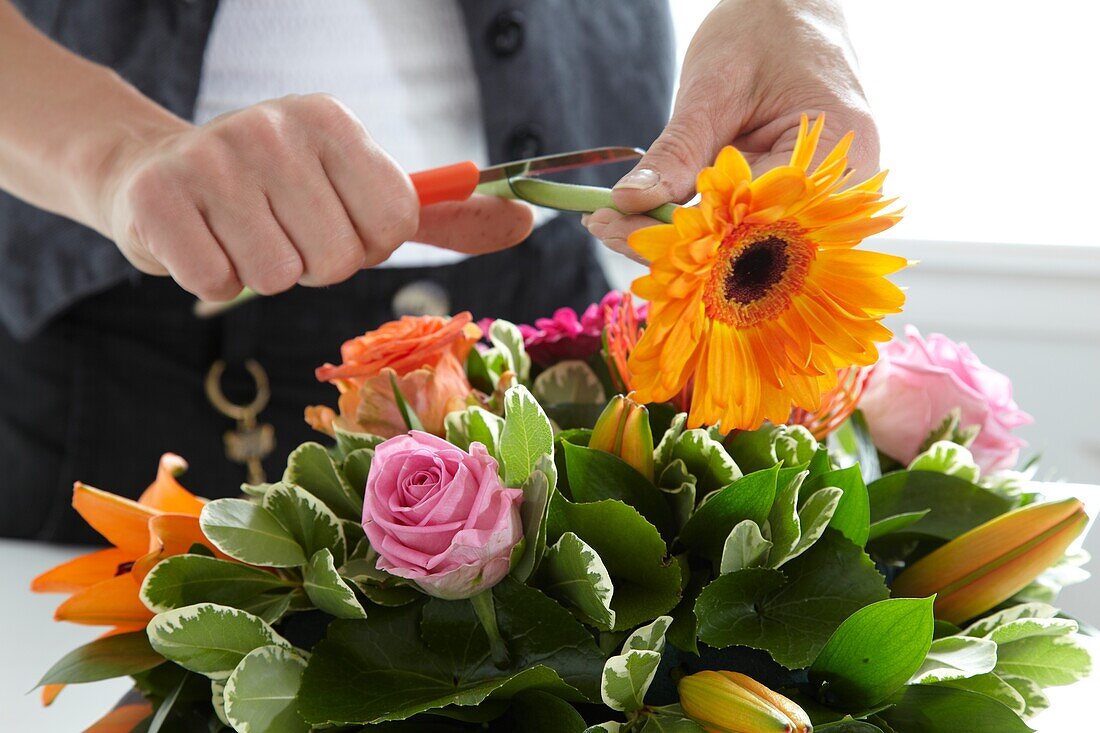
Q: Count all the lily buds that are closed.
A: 3